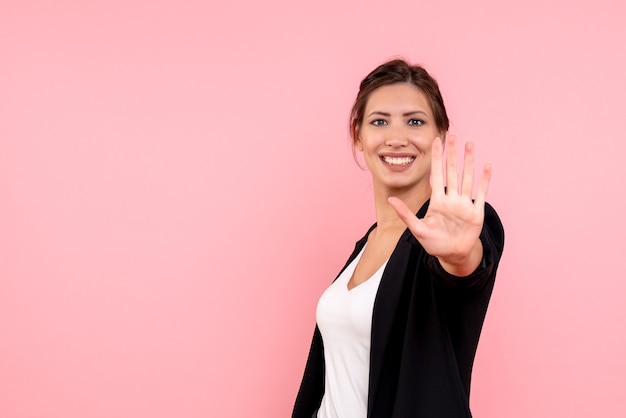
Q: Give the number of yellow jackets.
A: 0